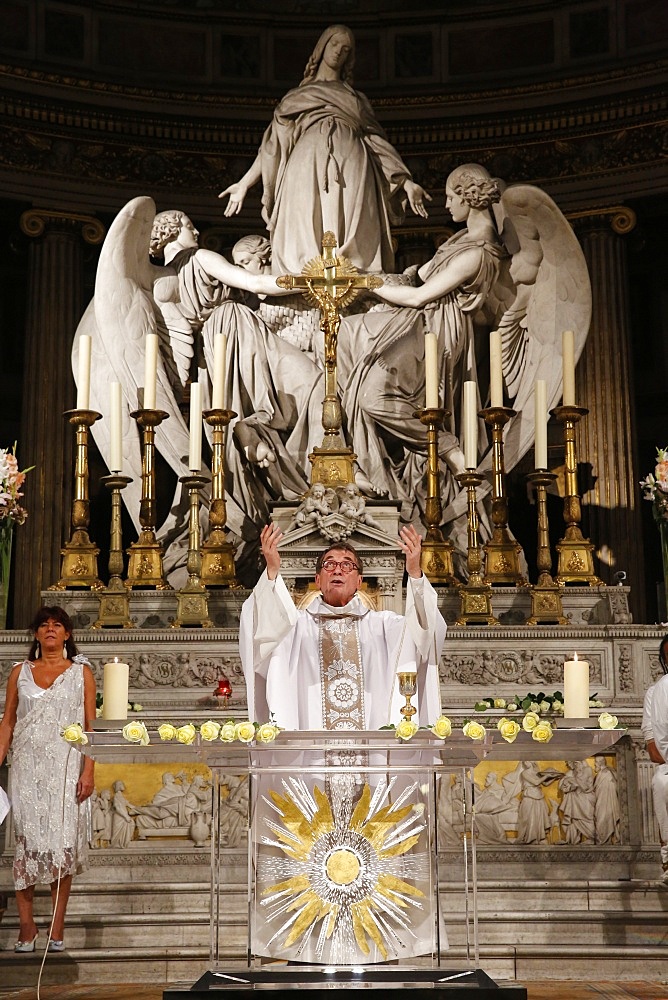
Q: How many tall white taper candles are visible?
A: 10